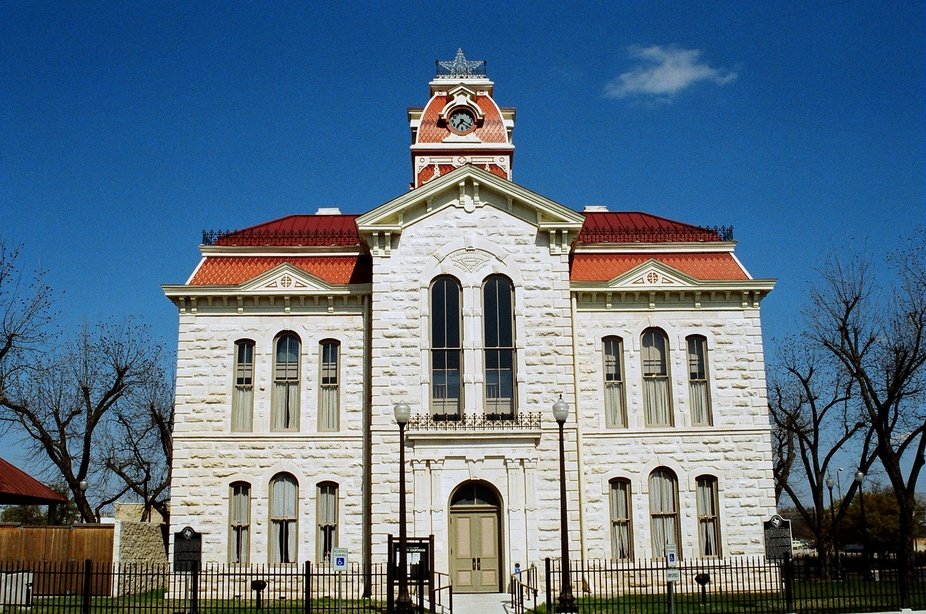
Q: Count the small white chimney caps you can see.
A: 2